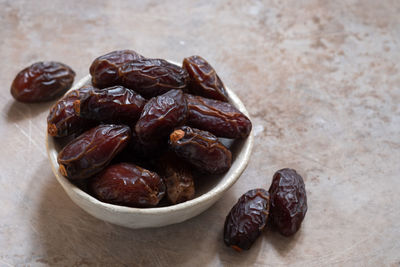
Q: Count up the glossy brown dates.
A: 14